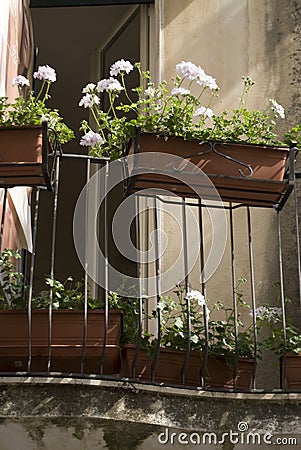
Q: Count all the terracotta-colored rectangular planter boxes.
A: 5